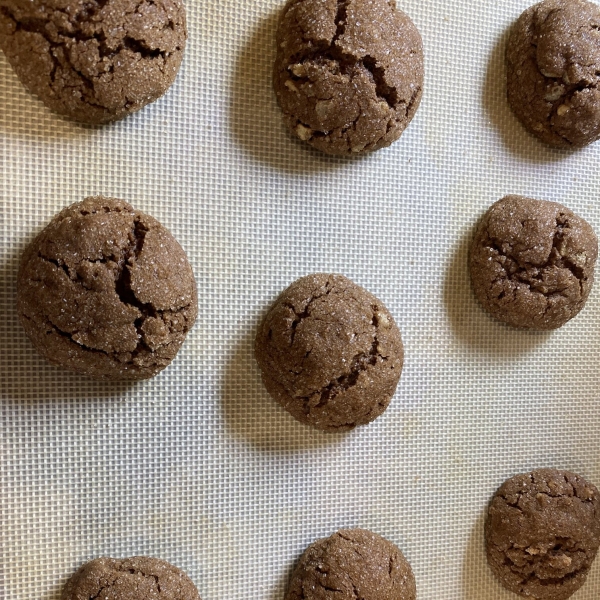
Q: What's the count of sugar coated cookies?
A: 9